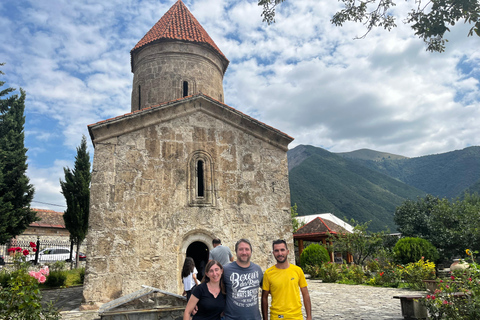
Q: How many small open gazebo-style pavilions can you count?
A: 1